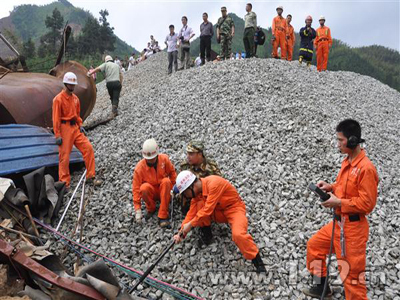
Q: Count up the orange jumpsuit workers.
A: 7